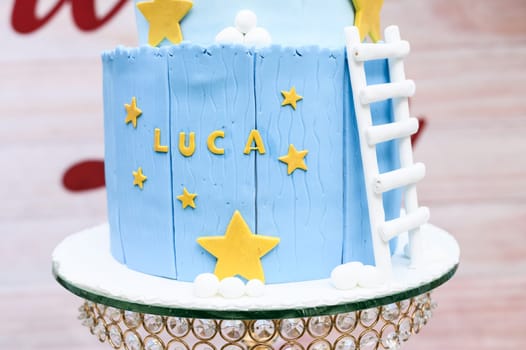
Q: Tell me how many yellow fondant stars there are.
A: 8